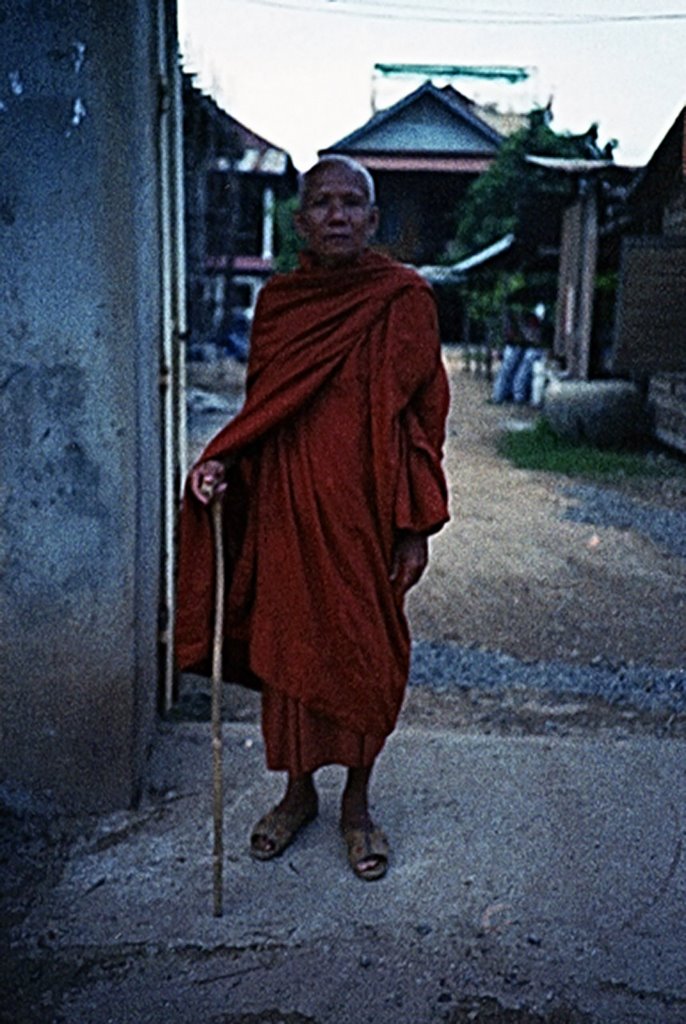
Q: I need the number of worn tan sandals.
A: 2